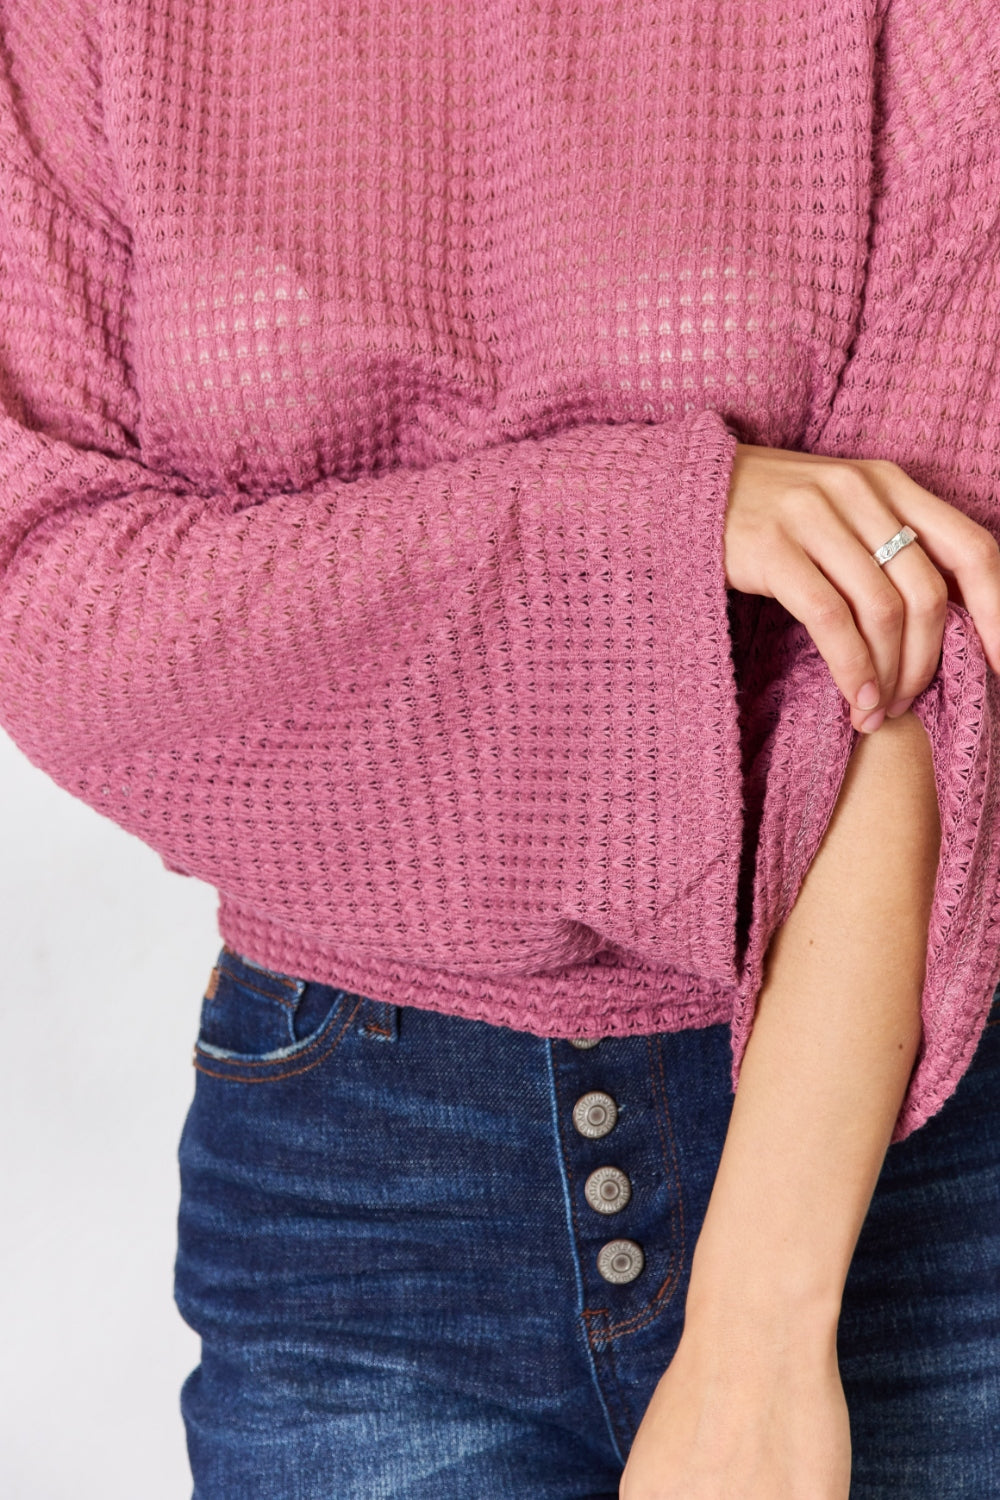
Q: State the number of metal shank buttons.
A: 4